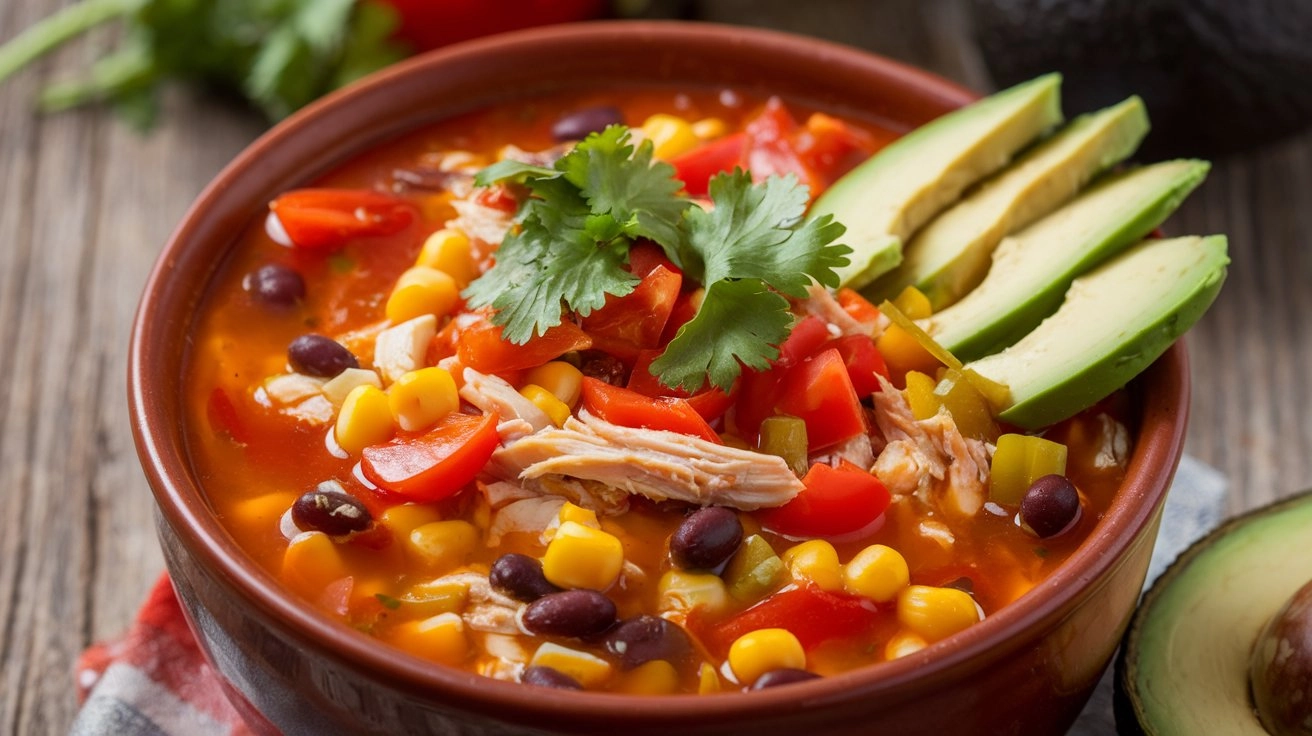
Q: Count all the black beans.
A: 11